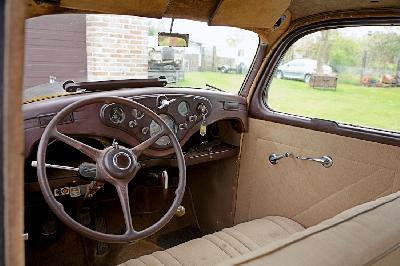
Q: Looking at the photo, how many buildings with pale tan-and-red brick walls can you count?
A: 1